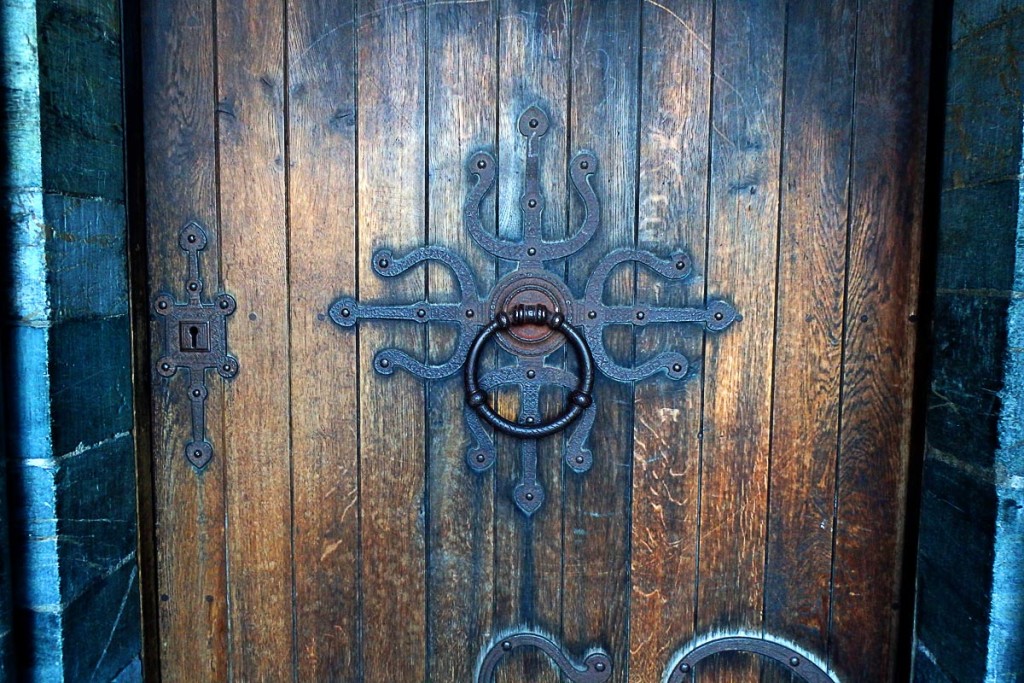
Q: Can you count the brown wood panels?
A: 11